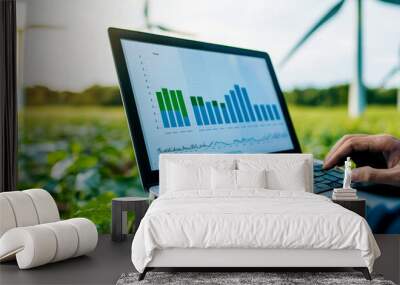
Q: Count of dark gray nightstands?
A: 2